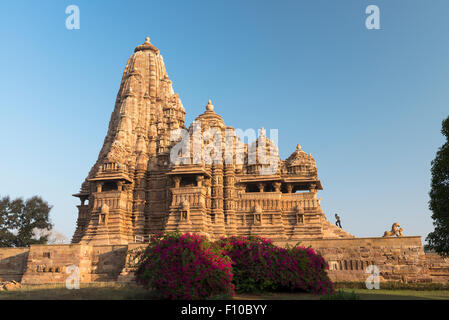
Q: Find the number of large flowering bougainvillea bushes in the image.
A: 2